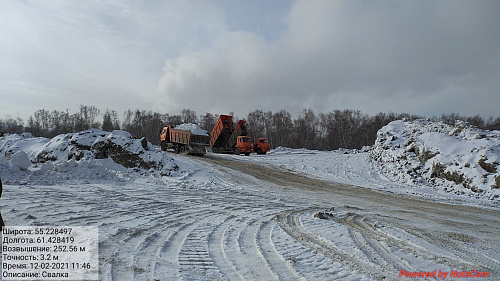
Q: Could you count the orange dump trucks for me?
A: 3